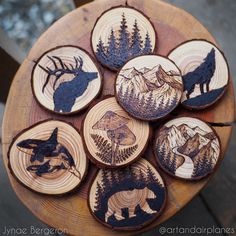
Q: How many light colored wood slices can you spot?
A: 8